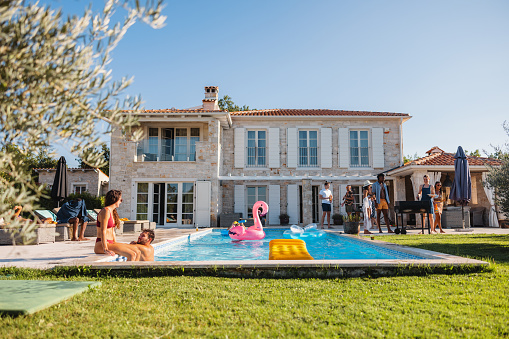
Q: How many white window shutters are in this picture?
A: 12